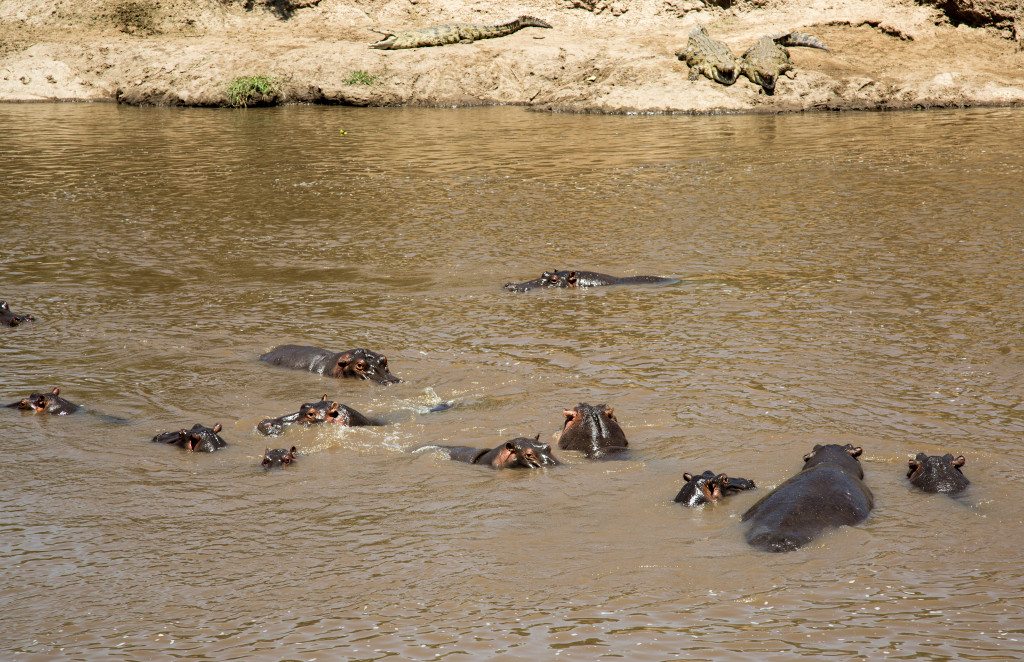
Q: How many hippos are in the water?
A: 12